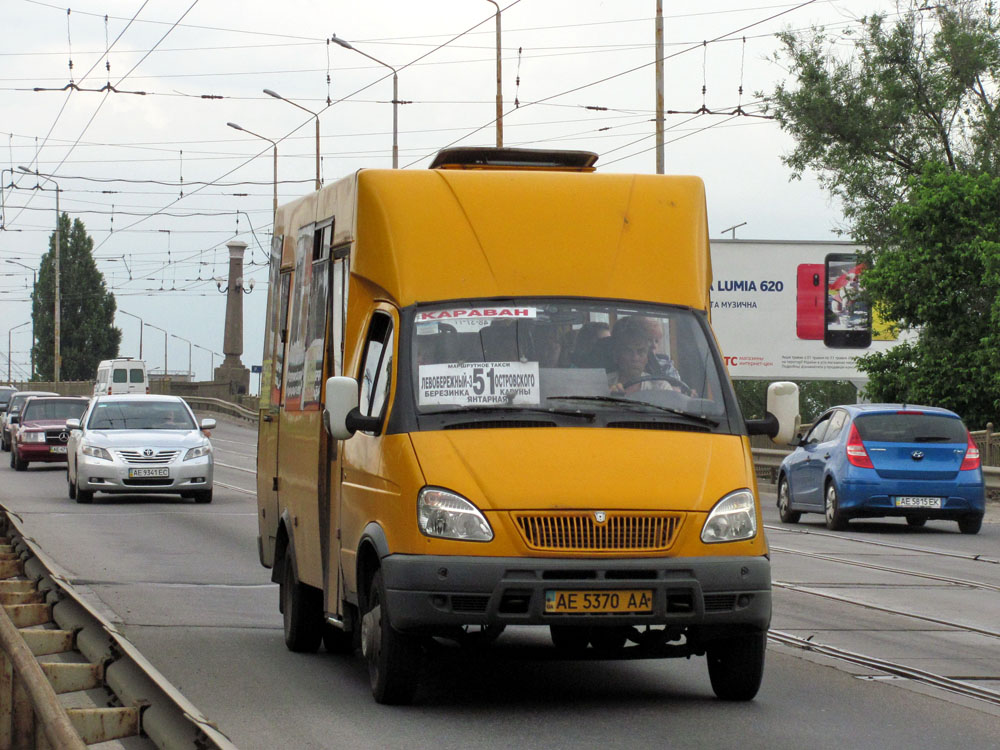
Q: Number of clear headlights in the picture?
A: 5